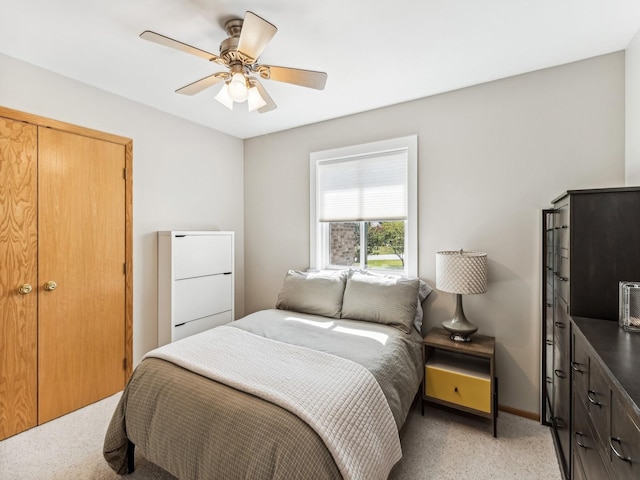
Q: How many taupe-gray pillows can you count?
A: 2